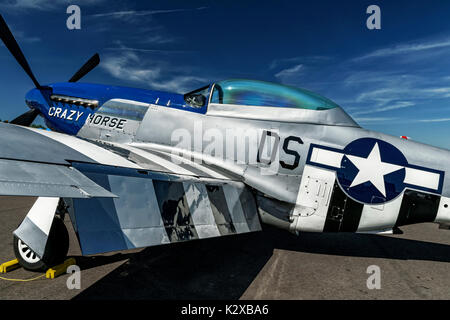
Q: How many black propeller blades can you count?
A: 3